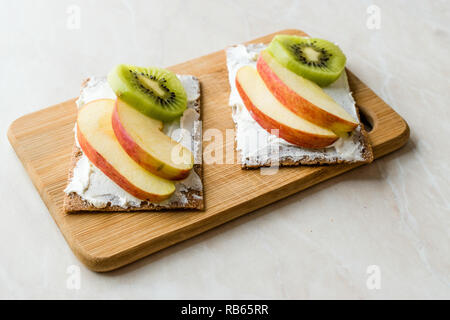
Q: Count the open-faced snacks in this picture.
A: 2